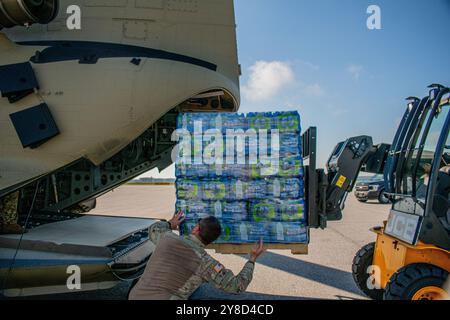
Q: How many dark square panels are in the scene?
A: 2